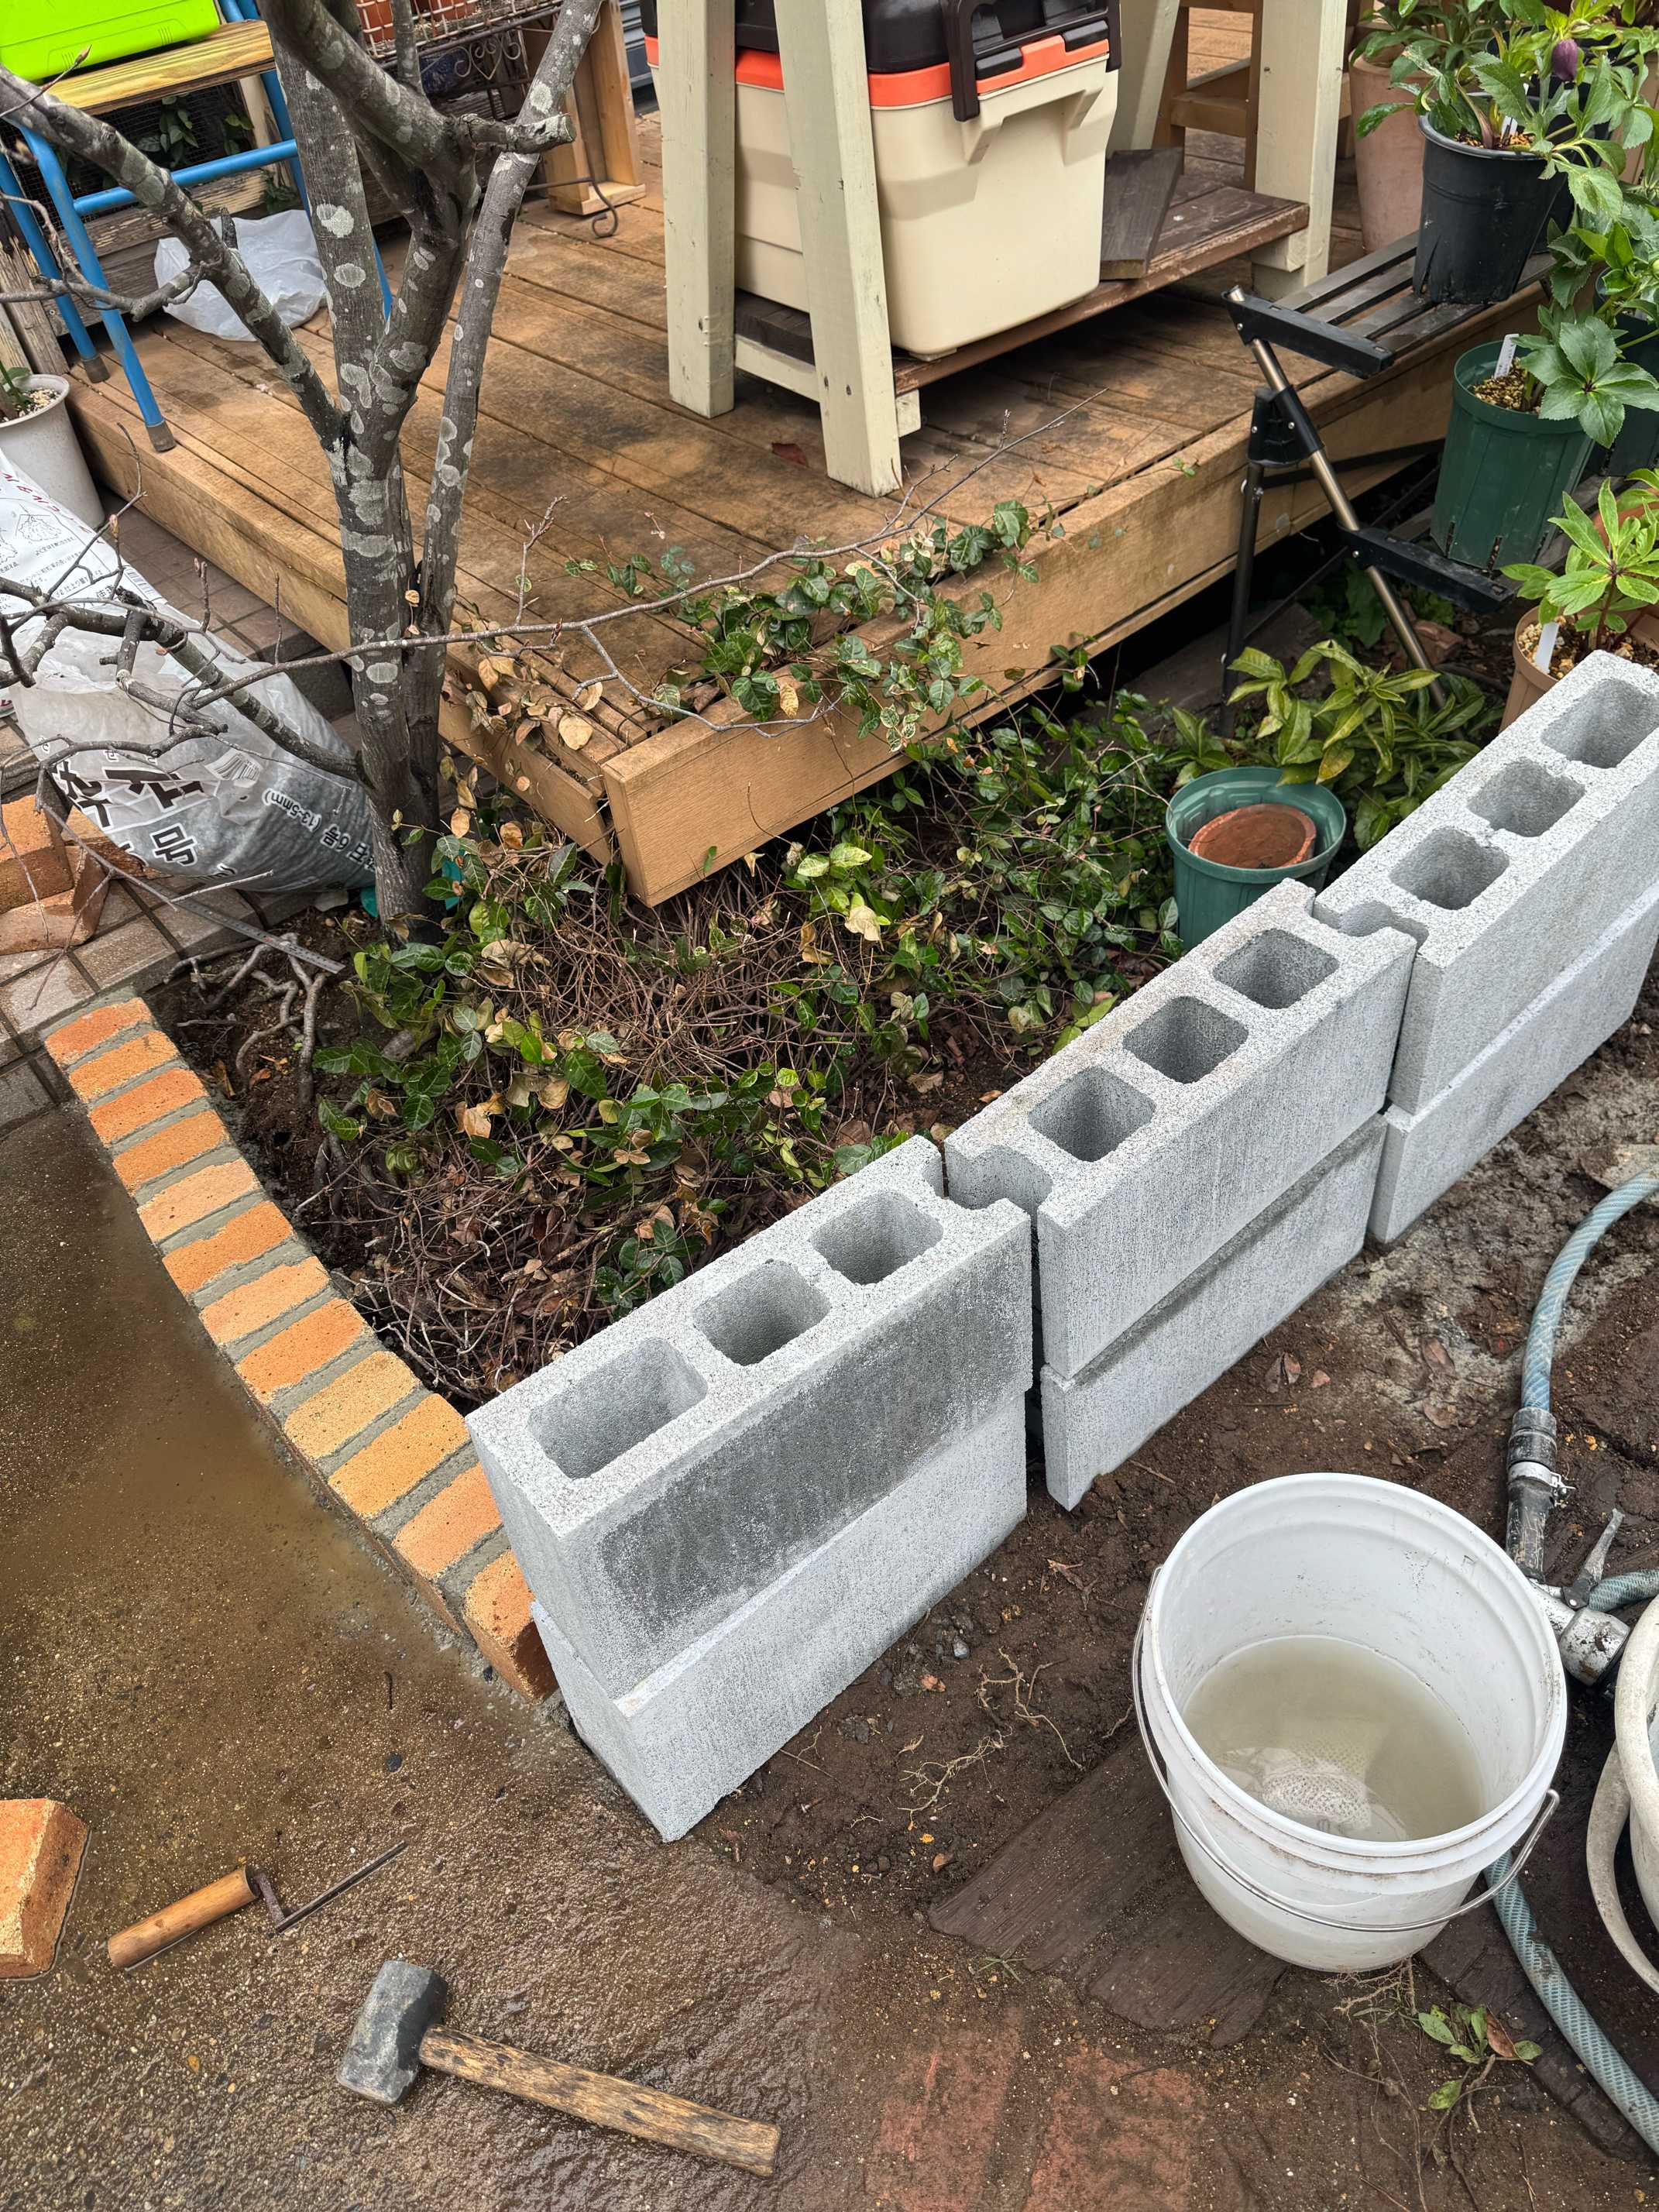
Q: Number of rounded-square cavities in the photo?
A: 9